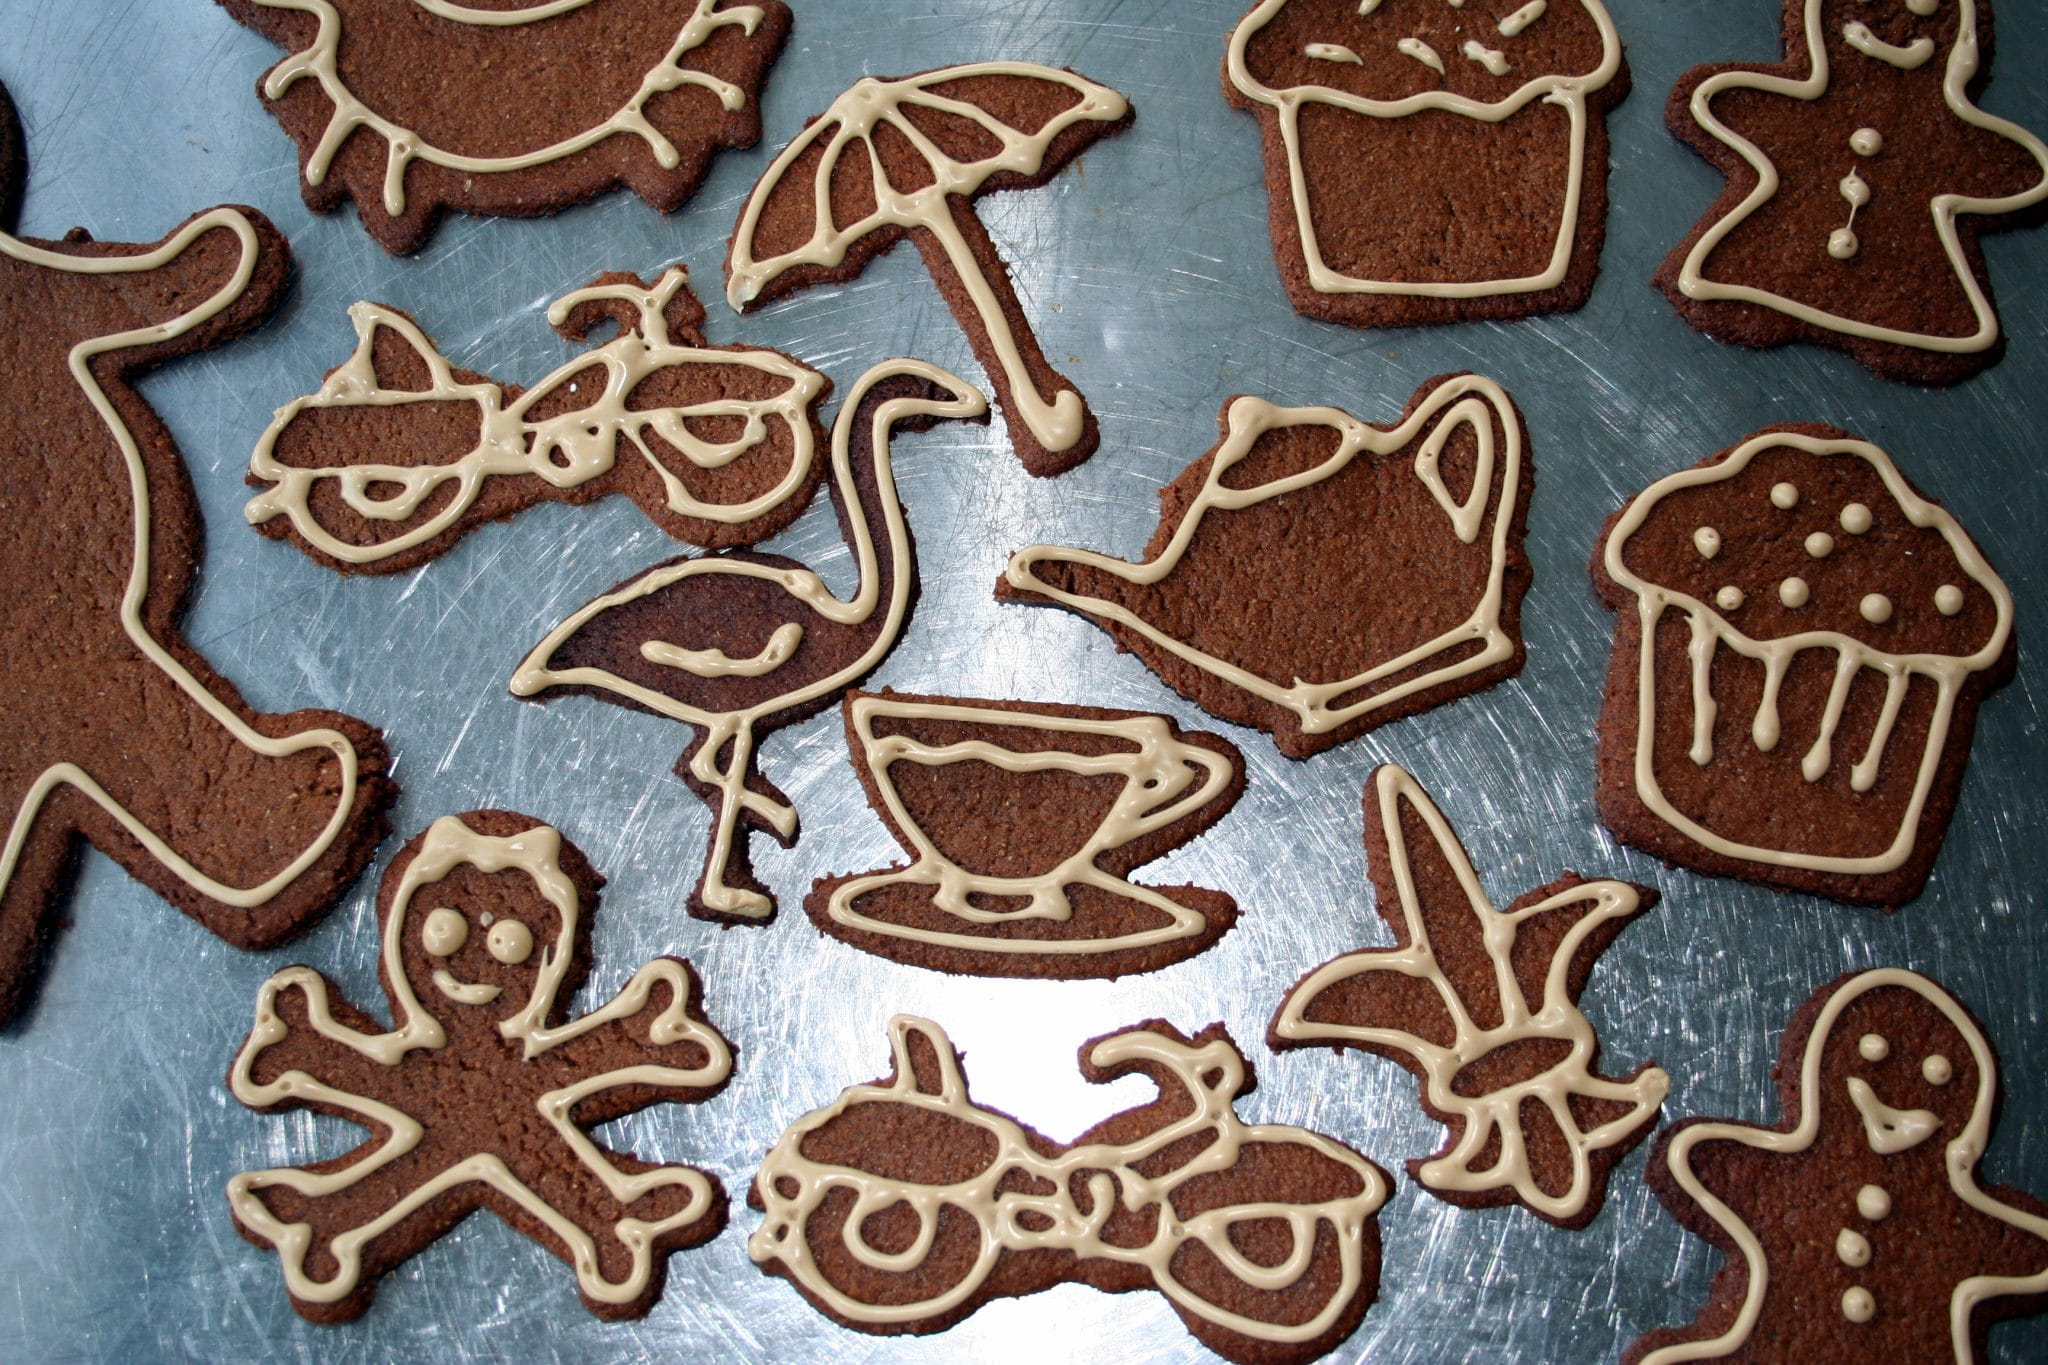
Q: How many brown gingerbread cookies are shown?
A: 14